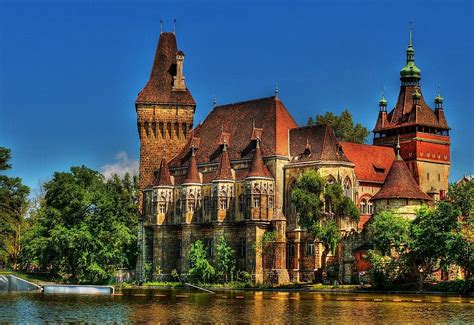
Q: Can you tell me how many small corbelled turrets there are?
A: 4